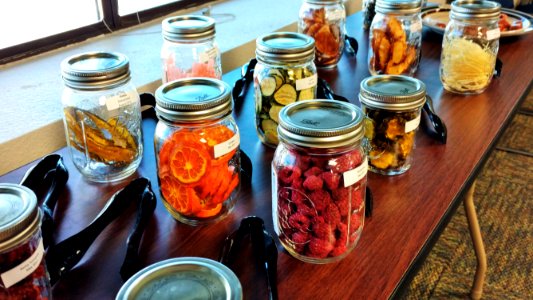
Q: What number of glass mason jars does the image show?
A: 11